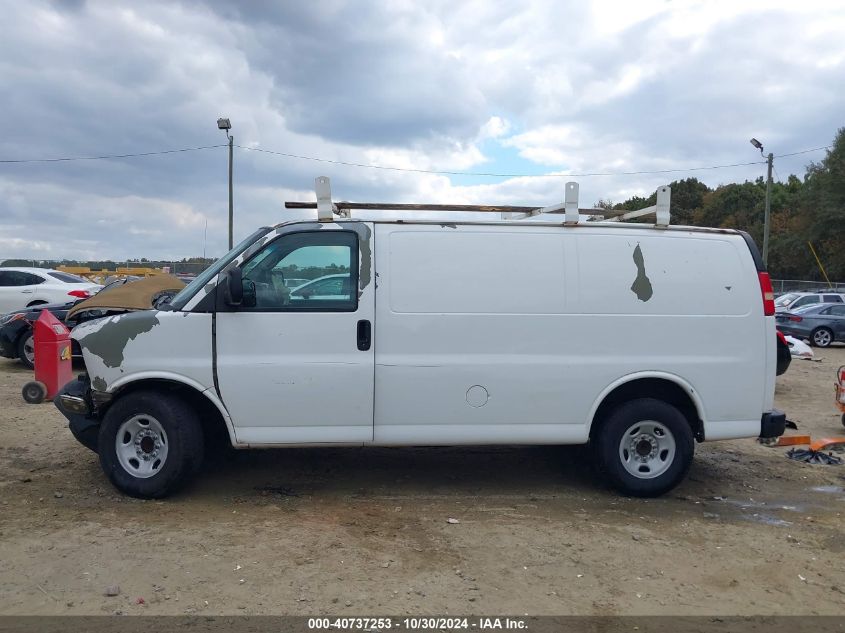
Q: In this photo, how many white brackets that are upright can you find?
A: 3